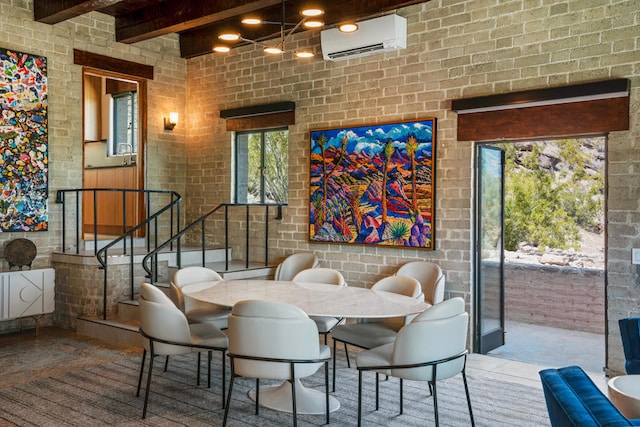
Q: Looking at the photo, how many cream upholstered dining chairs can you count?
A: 8